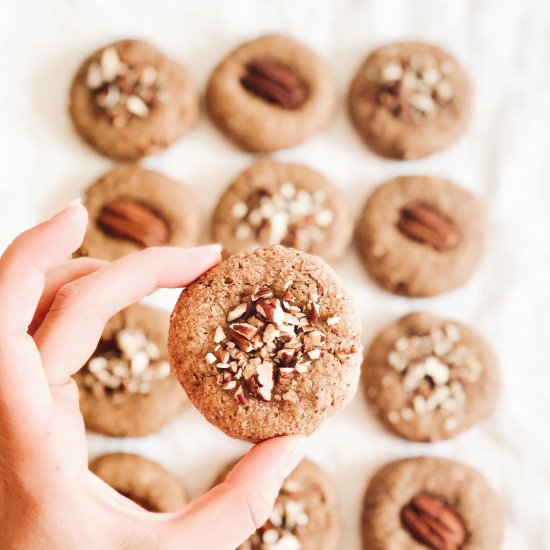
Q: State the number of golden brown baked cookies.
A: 12